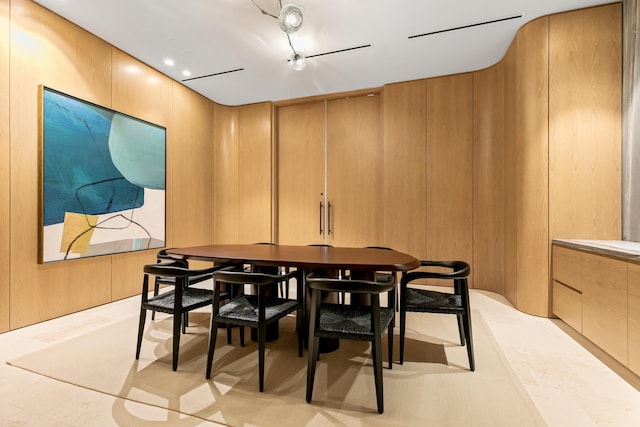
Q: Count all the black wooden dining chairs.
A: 8